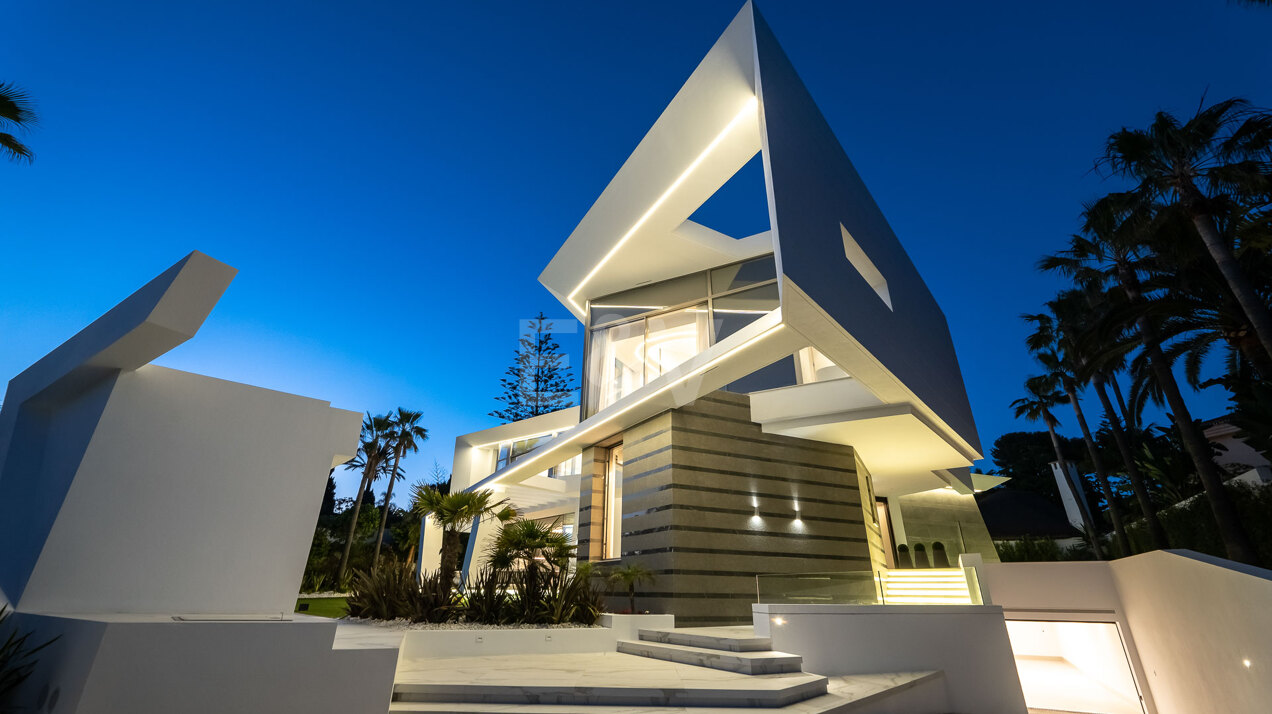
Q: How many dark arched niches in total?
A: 3